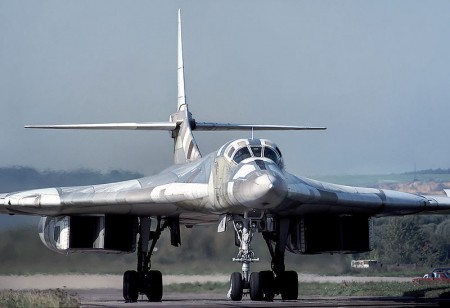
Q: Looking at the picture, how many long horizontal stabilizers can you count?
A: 2